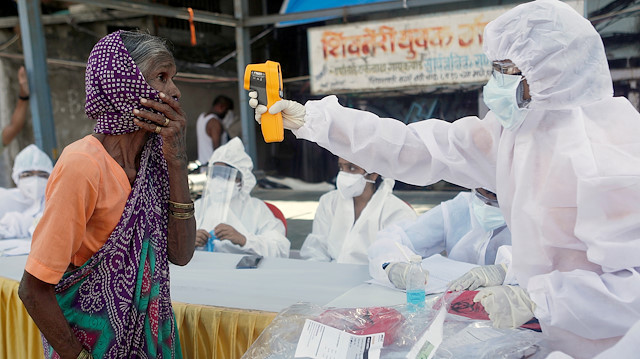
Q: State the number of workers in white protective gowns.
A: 5